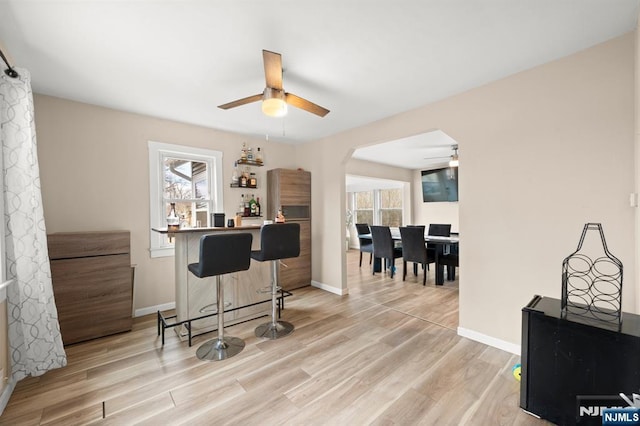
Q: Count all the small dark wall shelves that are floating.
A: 3